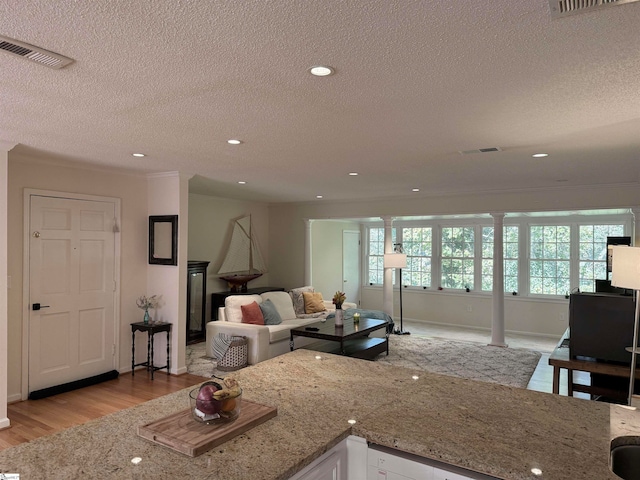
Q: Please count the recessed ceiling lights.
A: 8